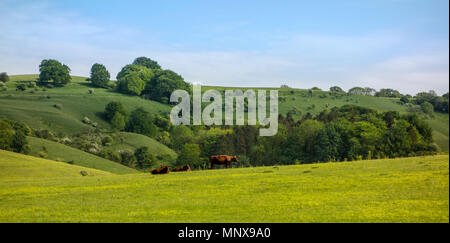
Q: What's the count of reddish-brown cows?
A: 3